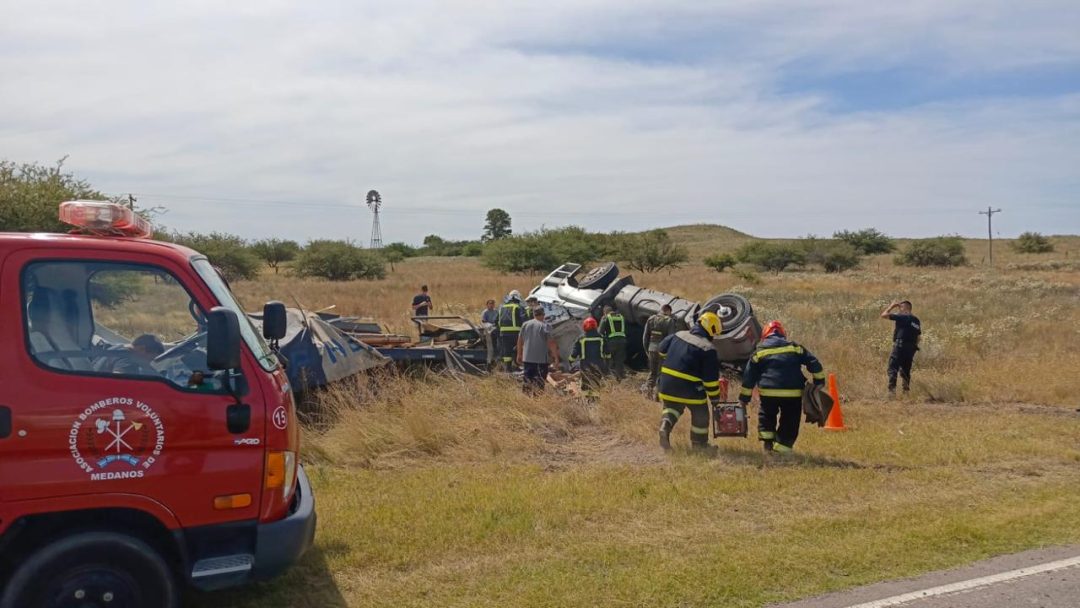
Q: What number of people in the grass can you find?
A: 11